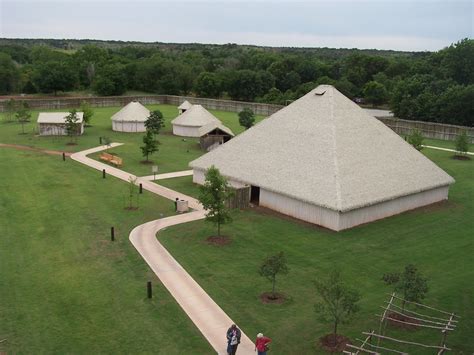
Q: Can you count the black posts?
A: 7